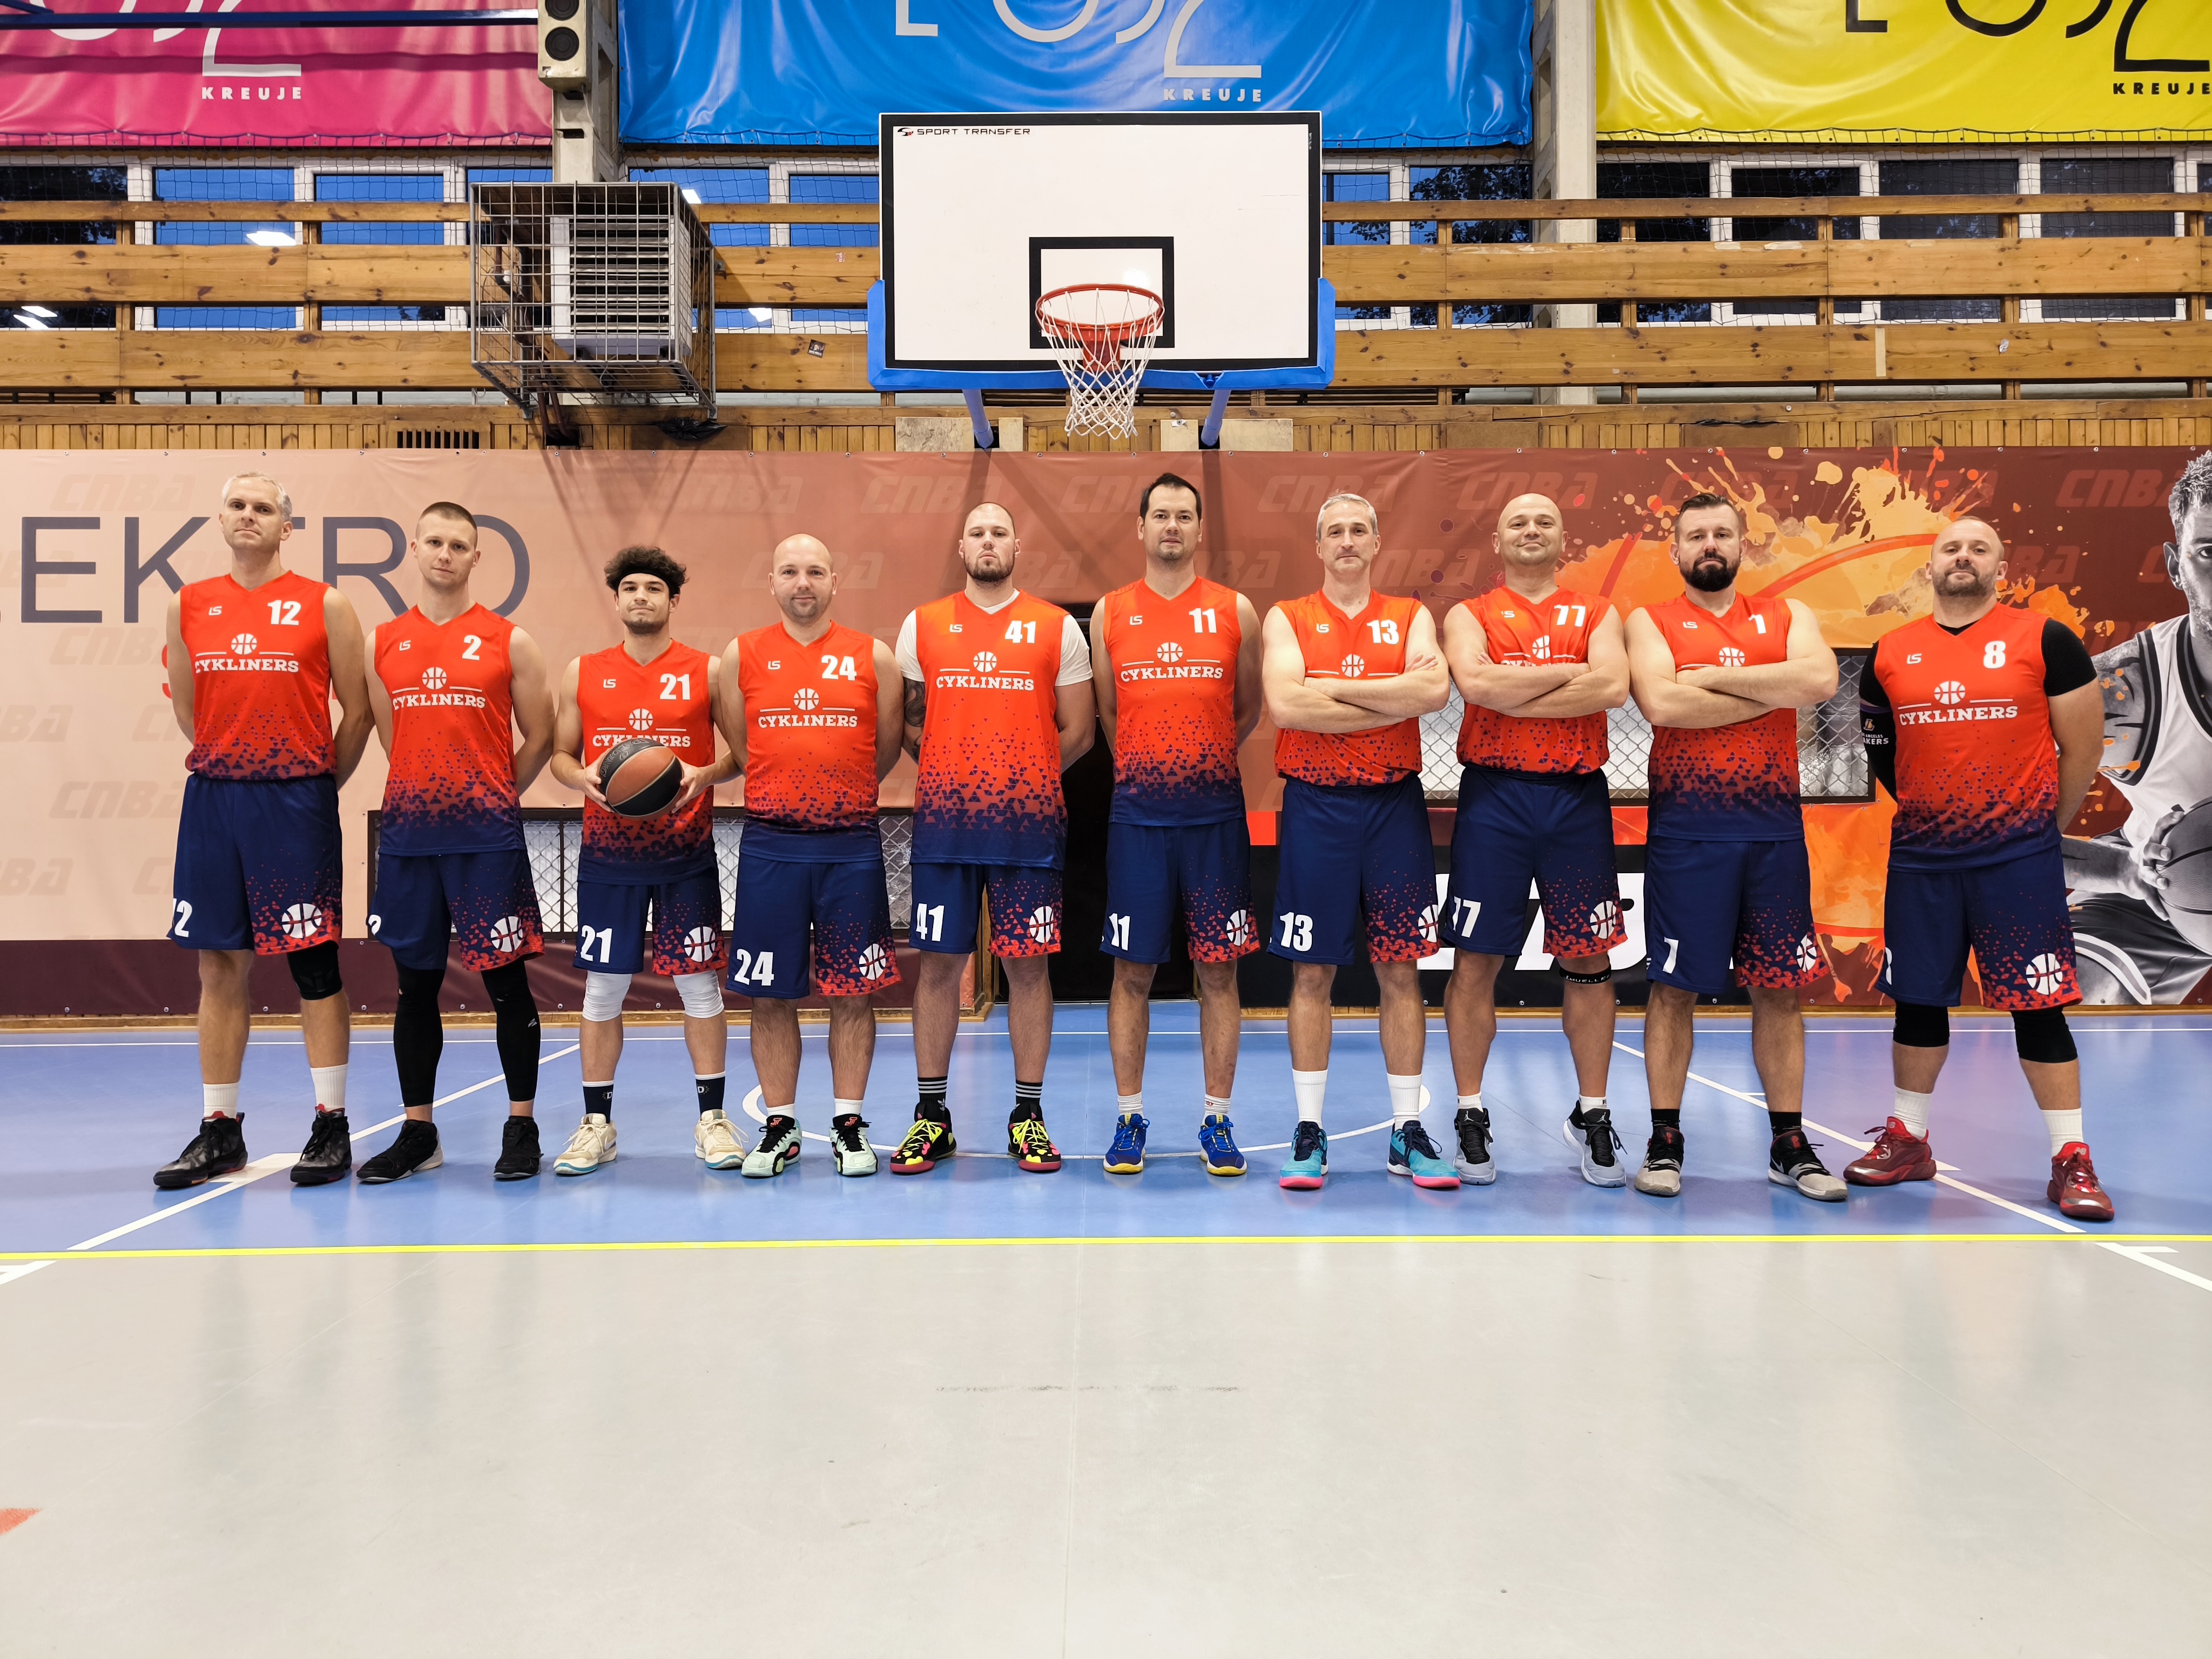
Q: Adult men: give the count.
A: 10